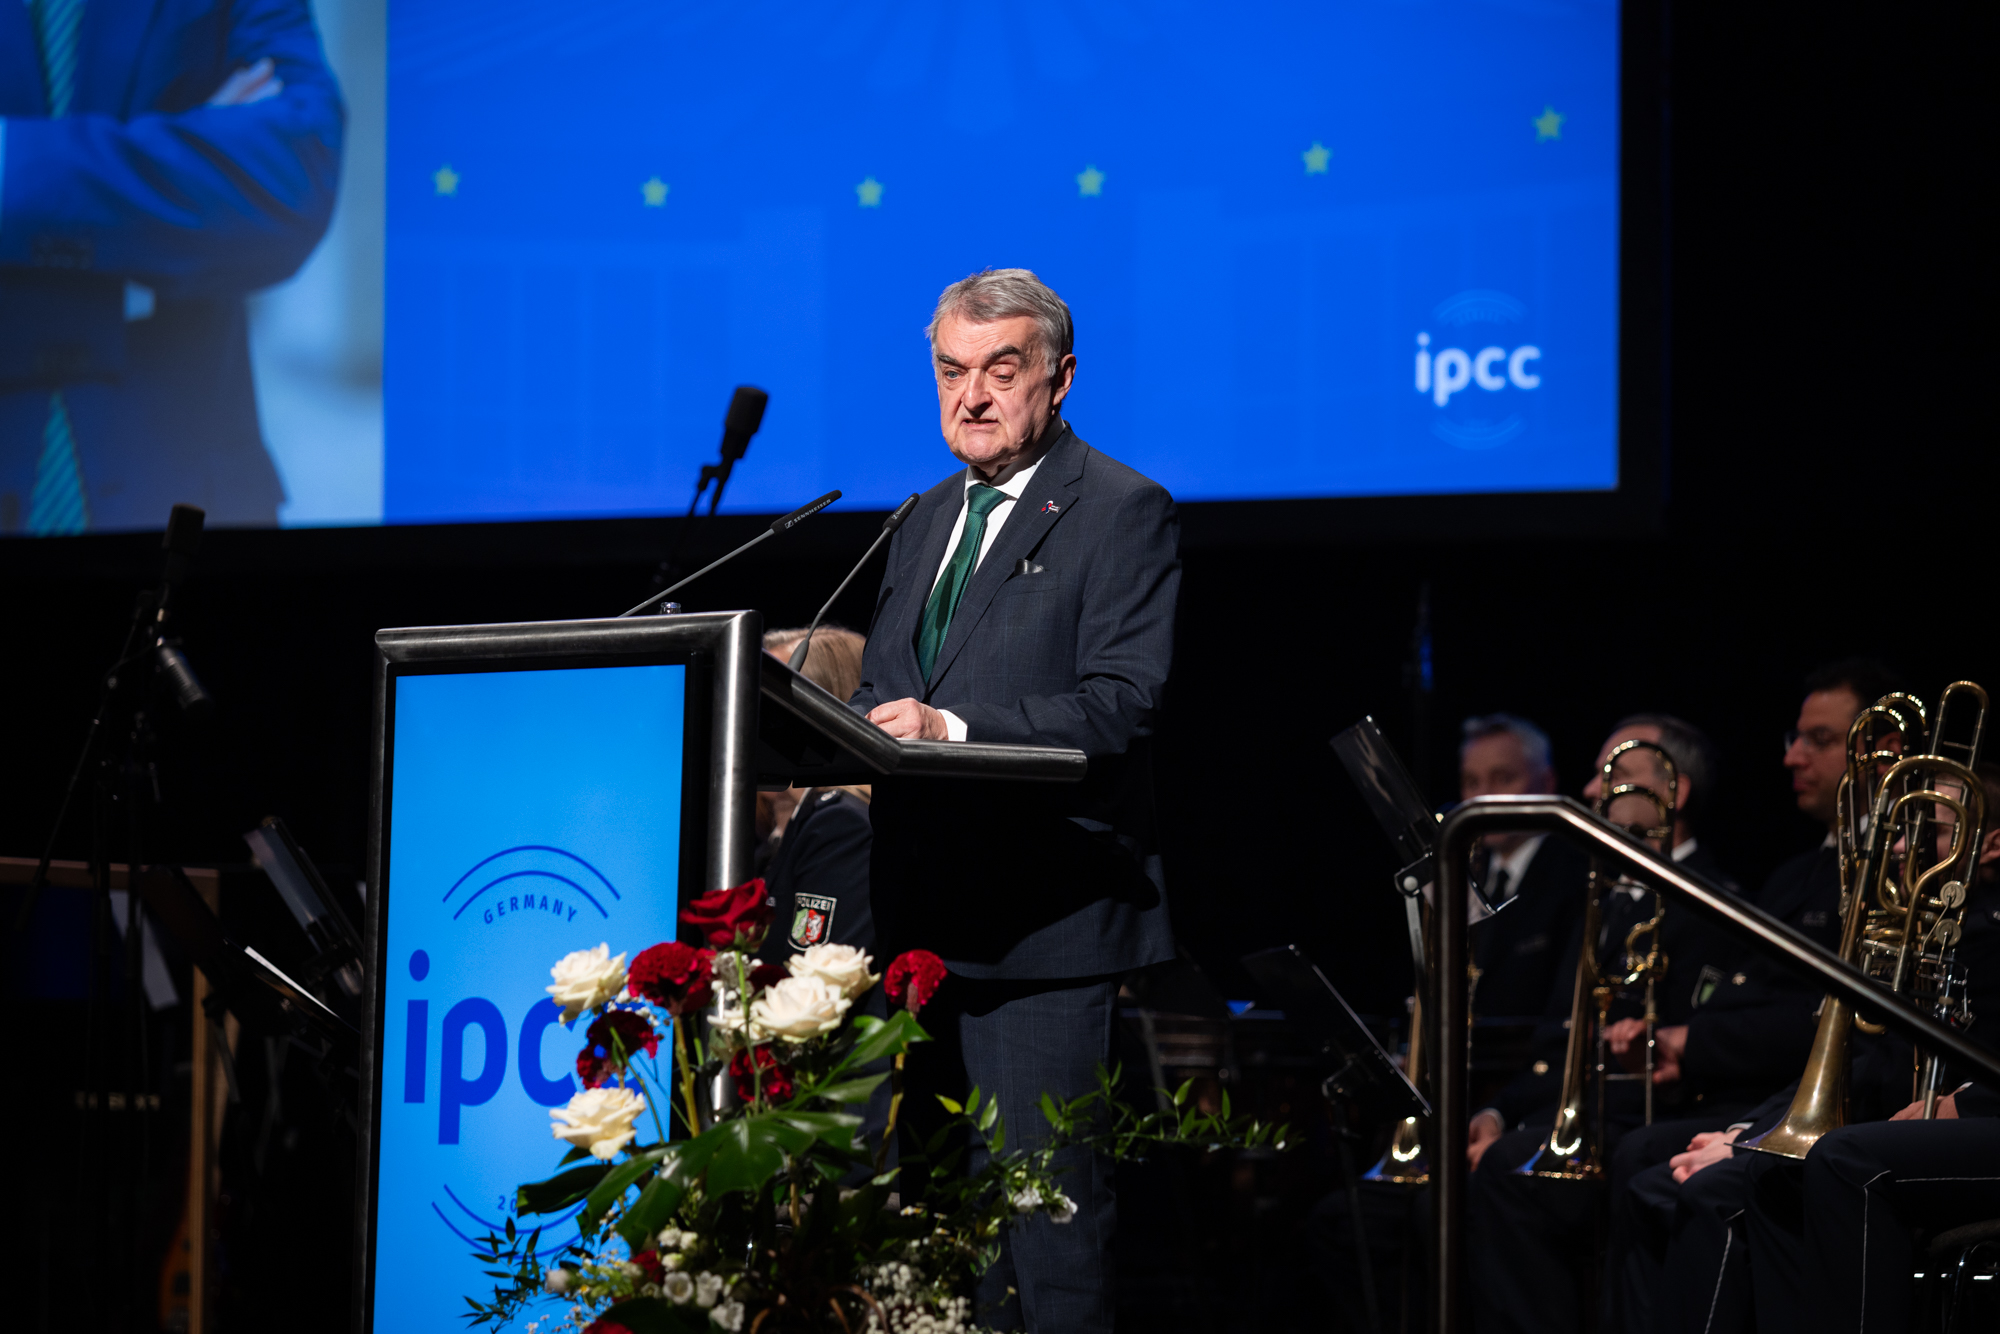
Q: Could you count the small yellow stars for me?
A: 6